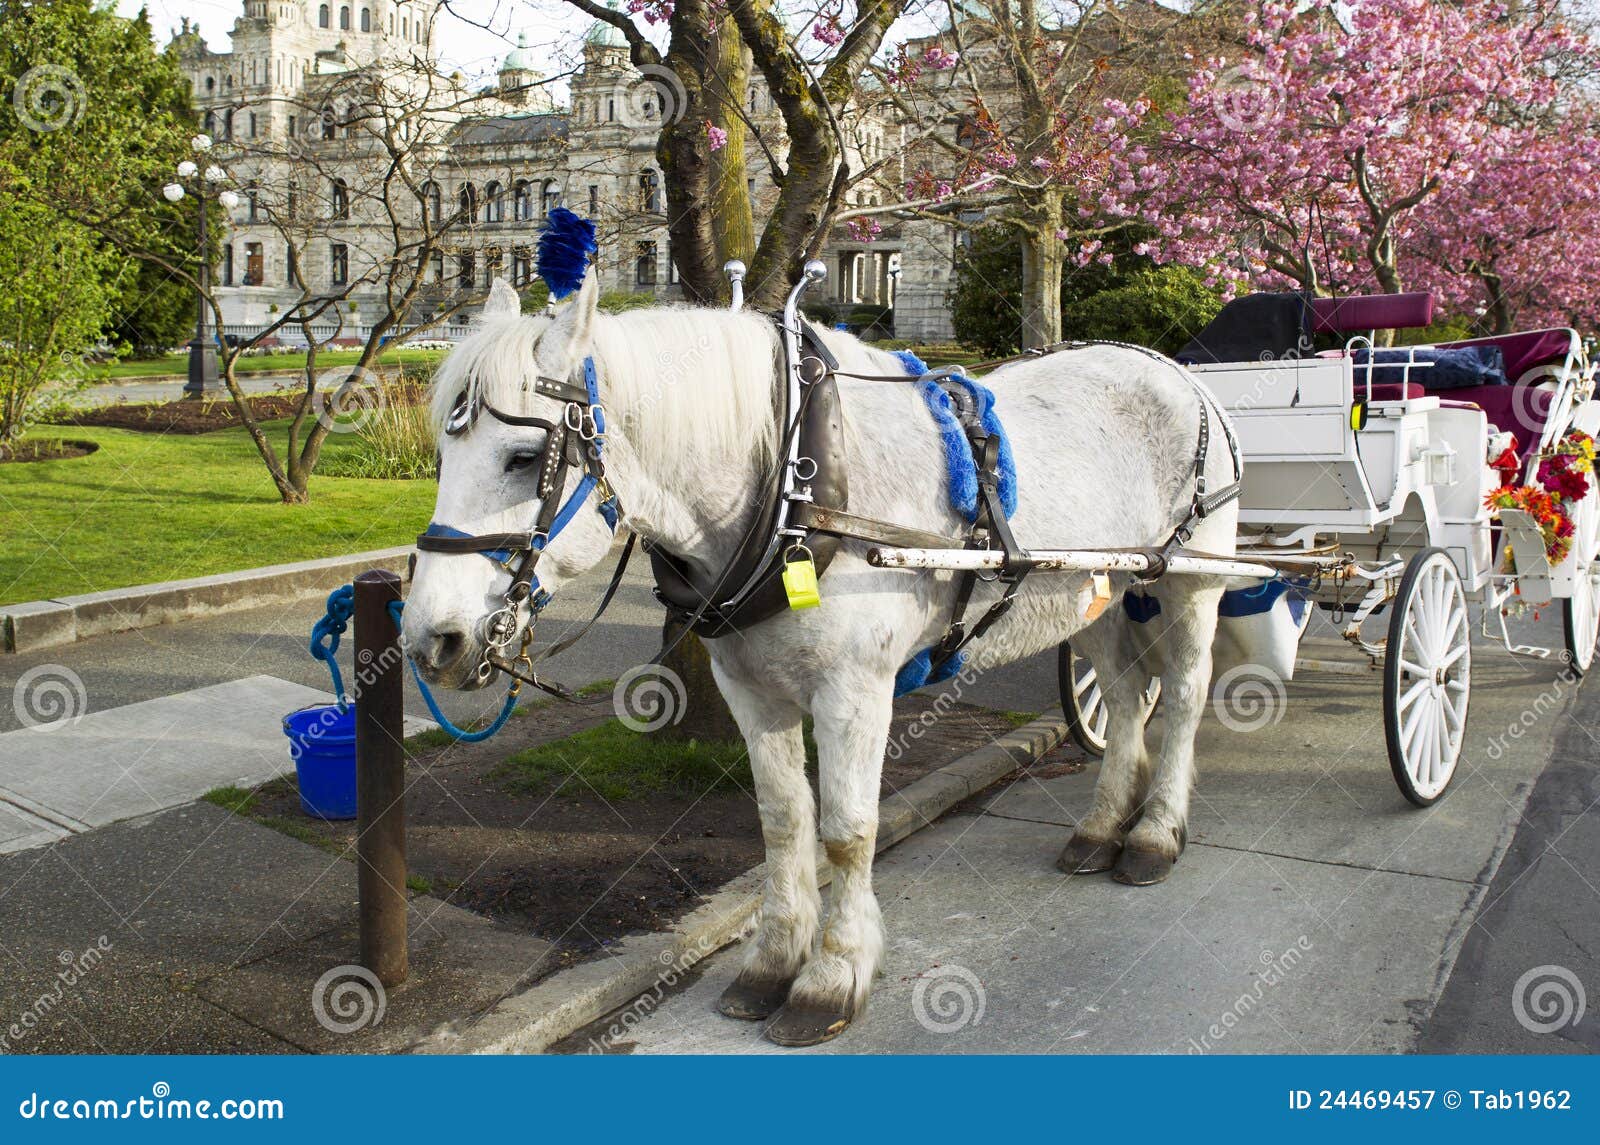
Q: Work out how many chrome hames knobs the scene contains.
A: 2